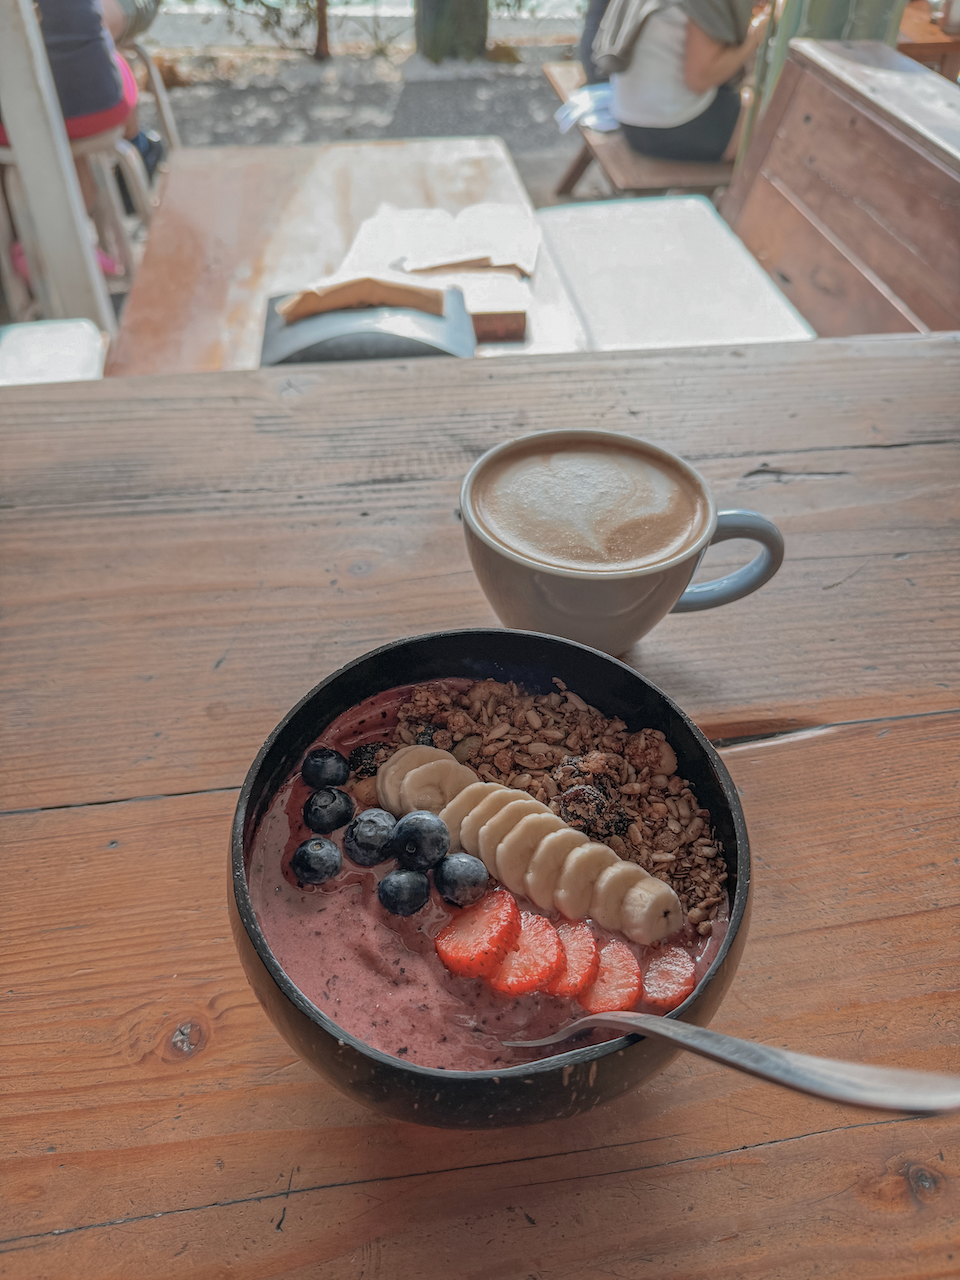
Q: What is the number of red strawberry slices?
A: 5